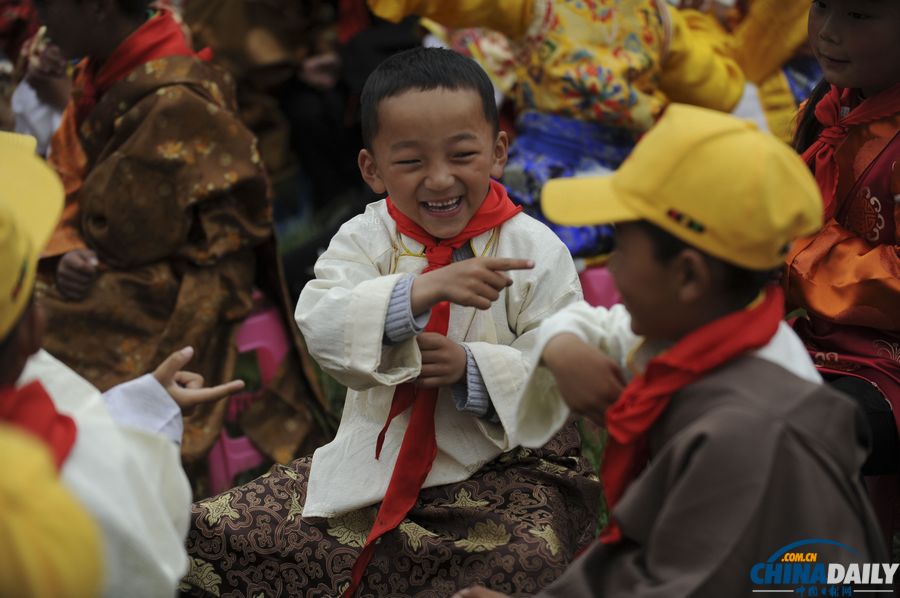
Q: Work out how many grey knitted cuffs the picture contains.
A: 2